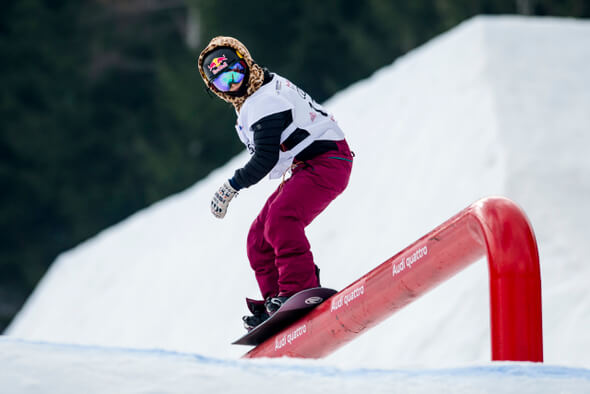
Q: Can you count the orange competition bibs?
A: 0